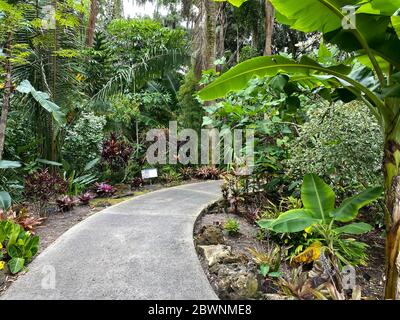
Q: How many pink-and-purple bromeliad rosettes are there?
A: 3